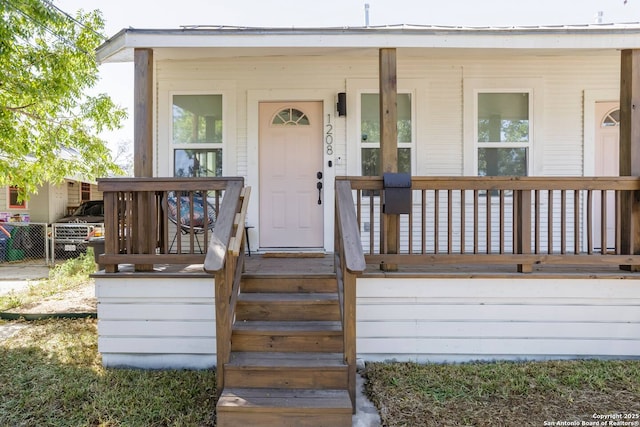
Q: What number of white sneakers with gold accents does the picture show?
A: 0